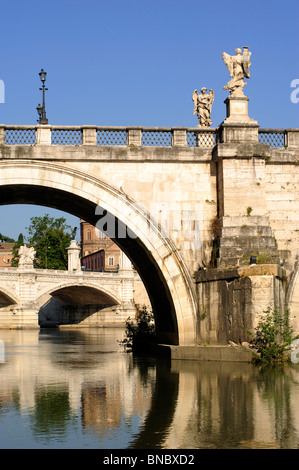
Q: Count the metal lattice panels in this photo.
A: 6